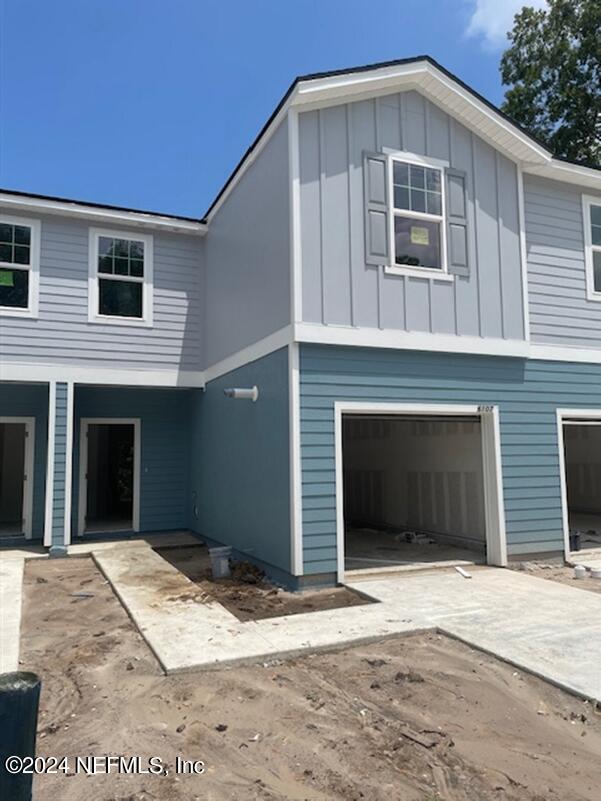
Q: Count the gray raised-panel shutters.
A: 2